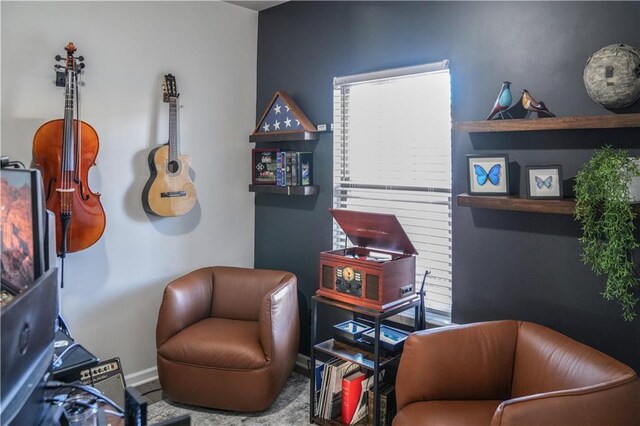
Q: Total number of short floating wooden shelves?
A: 2